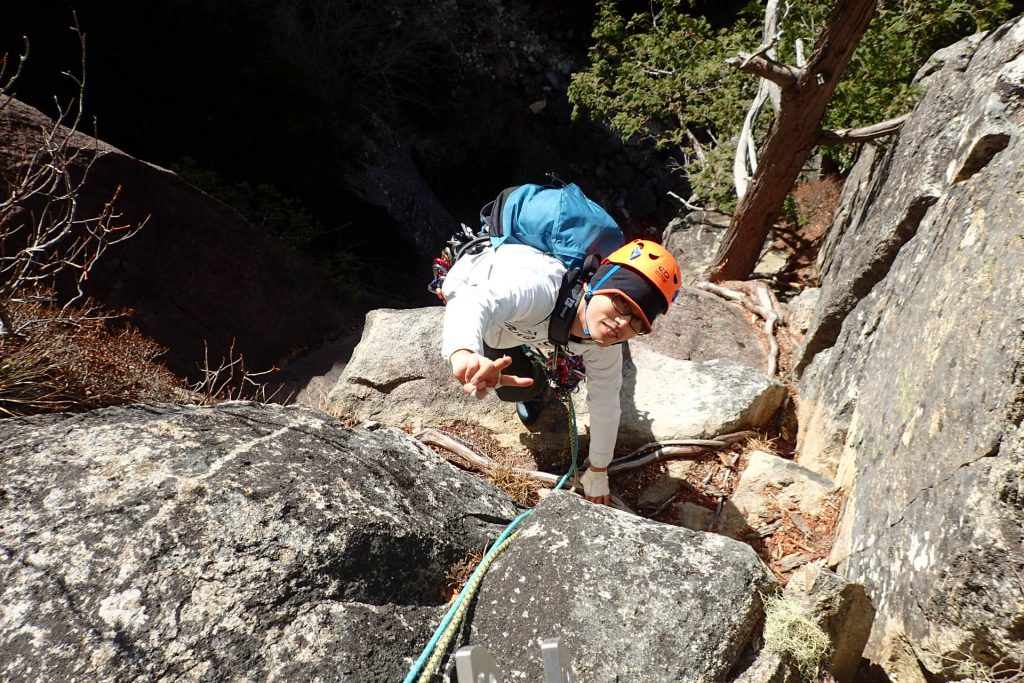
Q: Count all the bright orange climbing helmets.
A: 1